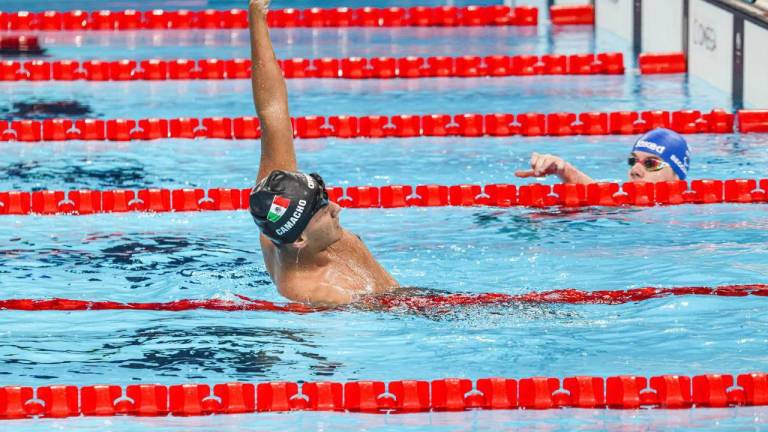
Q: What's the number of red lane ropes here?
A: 6